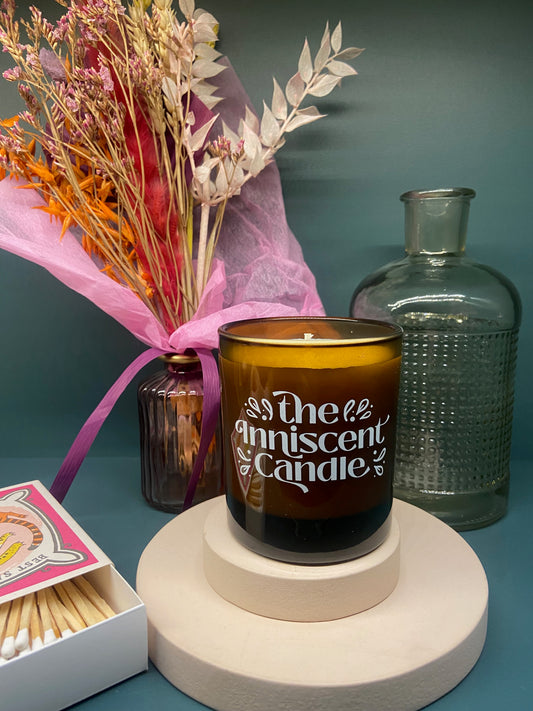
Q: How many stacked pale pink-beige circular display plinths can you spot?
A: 2